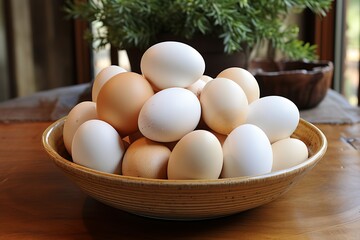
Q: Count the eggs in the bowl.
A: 14